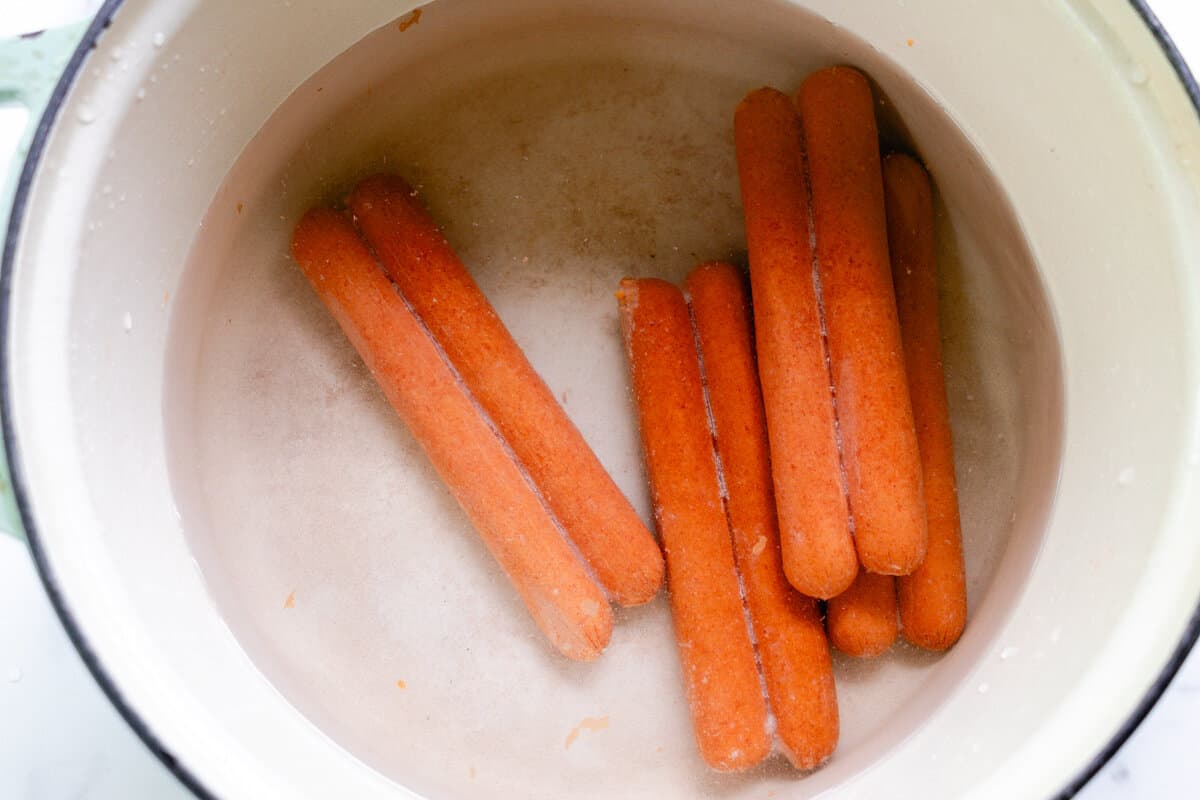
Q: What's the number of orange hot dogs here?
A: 8